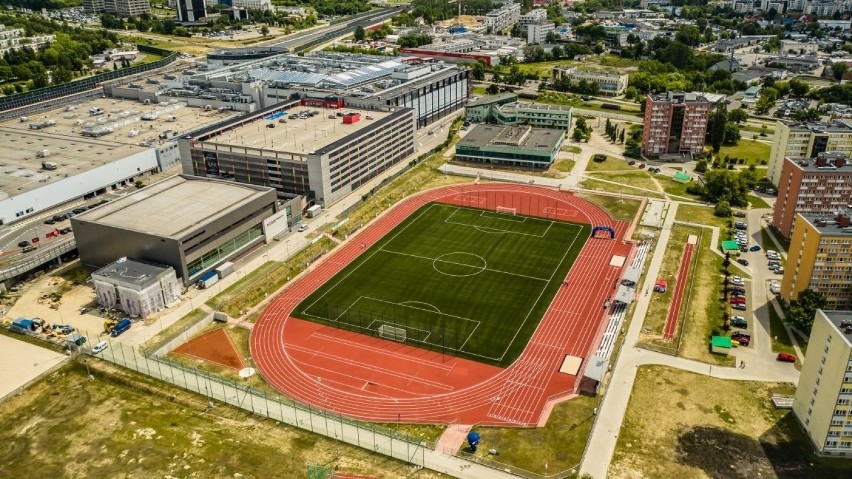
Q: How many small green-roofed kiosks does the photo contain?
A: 3